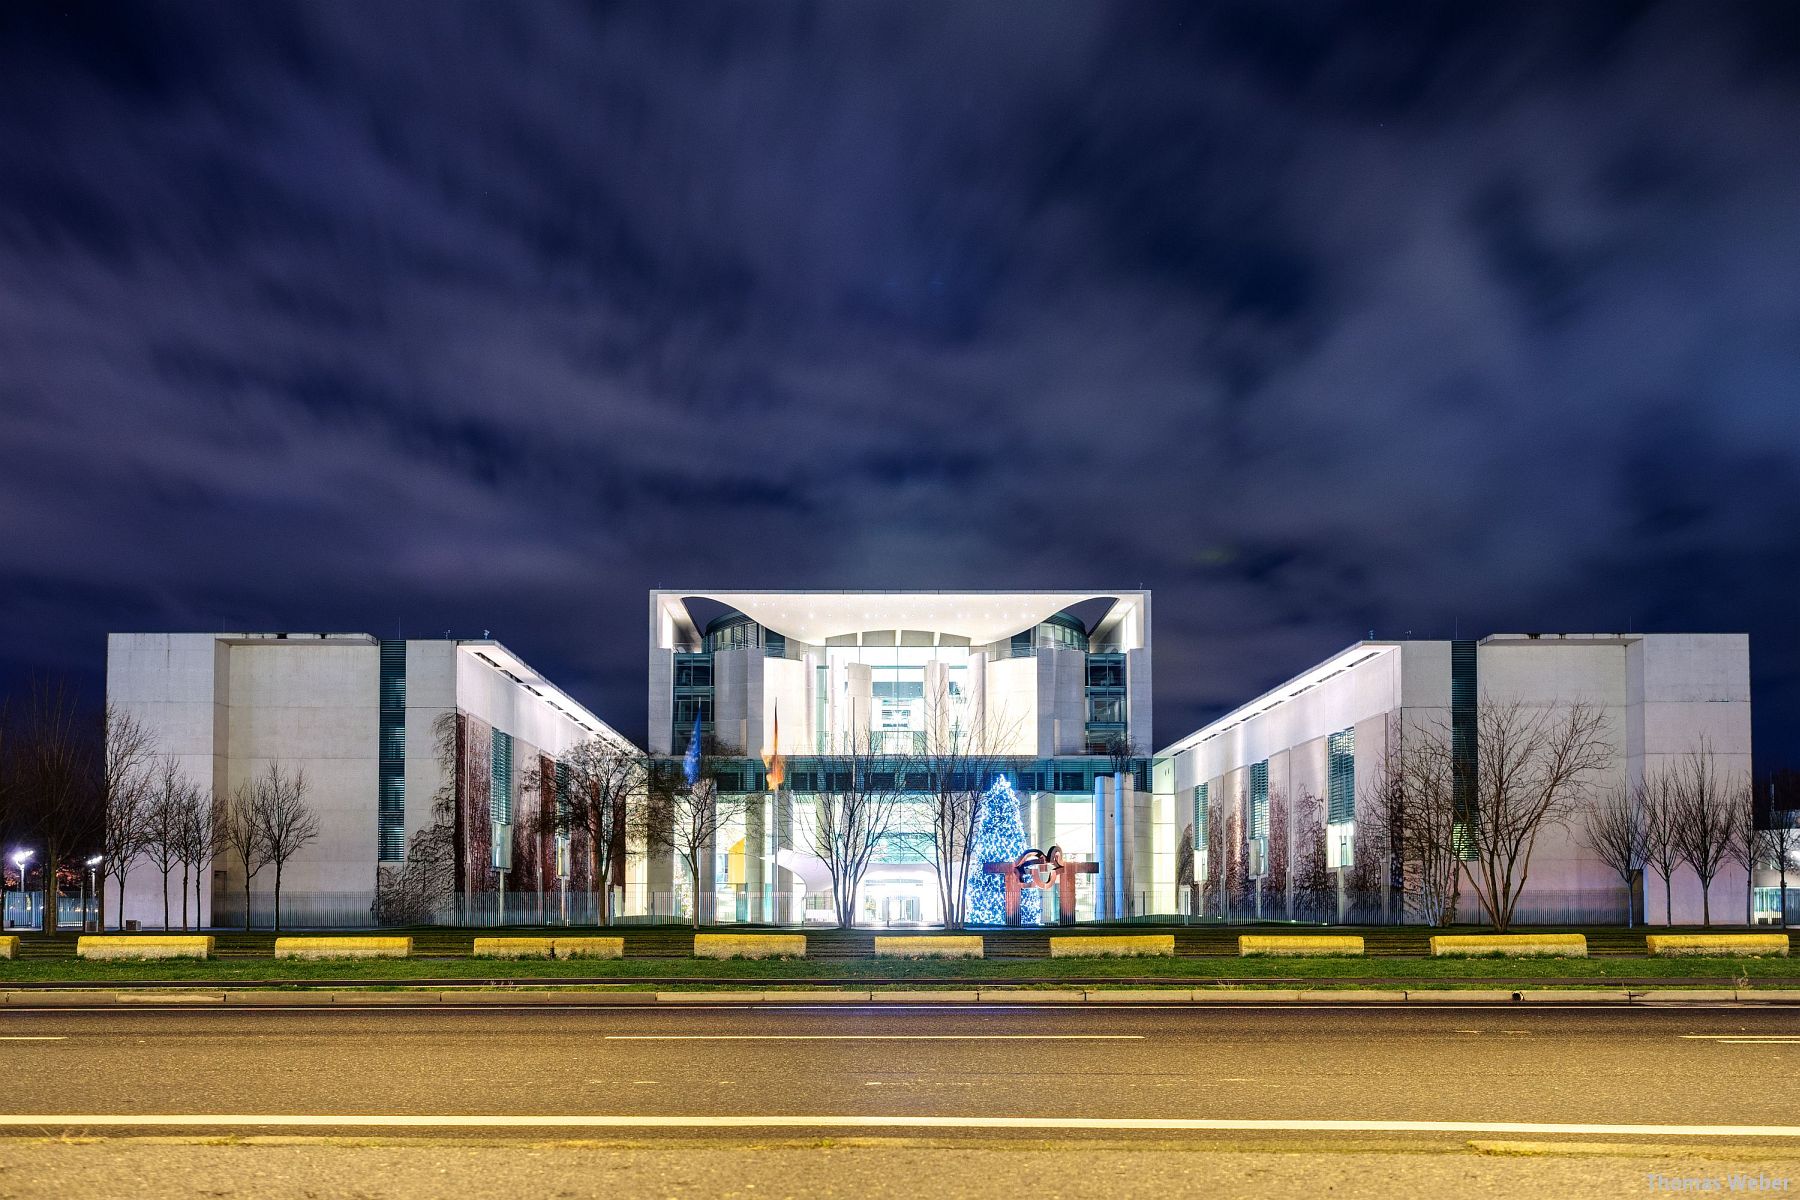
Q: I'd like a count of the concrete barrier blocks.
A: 10